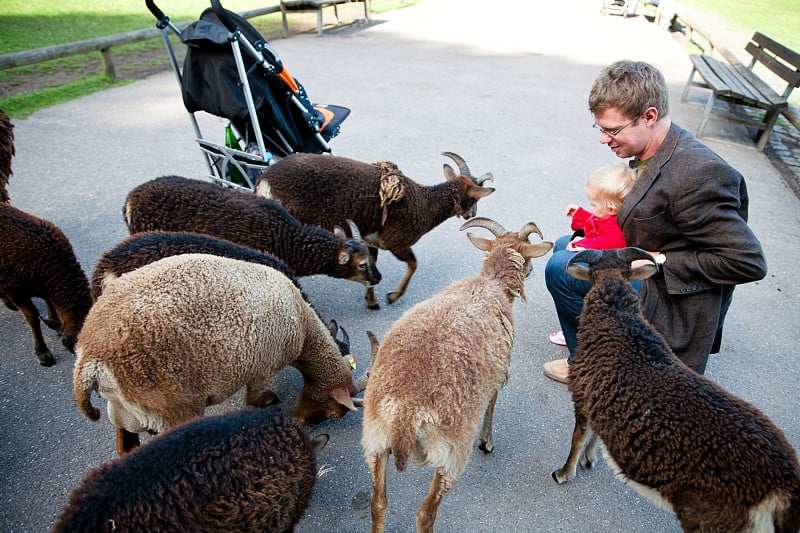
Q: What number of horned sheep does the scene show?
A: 6